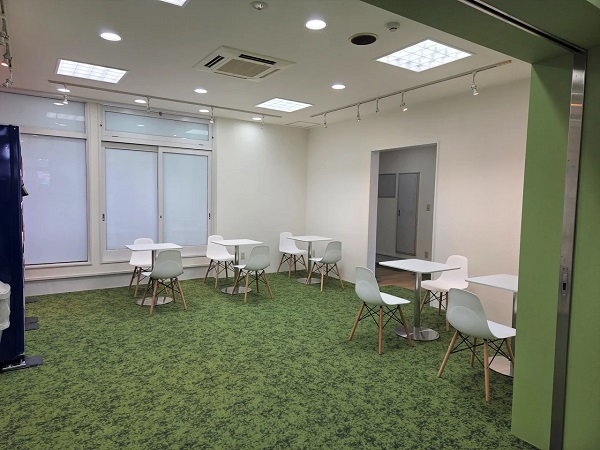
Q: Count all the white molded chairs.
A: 9